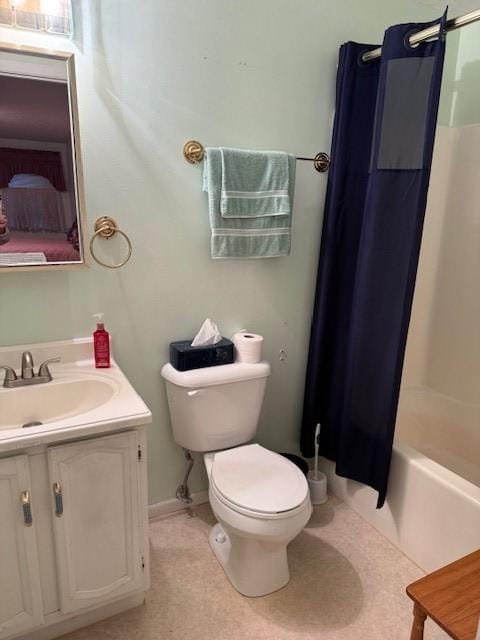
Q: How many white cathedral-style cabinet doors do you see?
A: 2